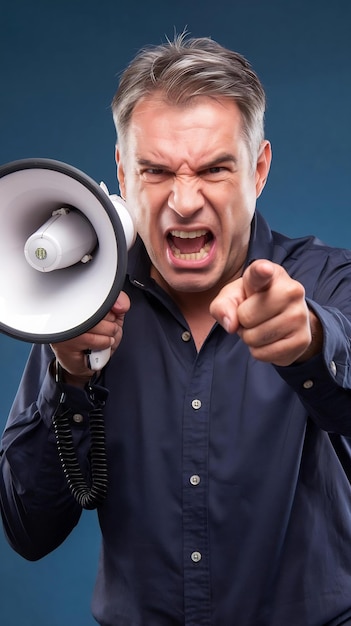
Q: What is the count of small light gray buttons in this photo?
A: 7